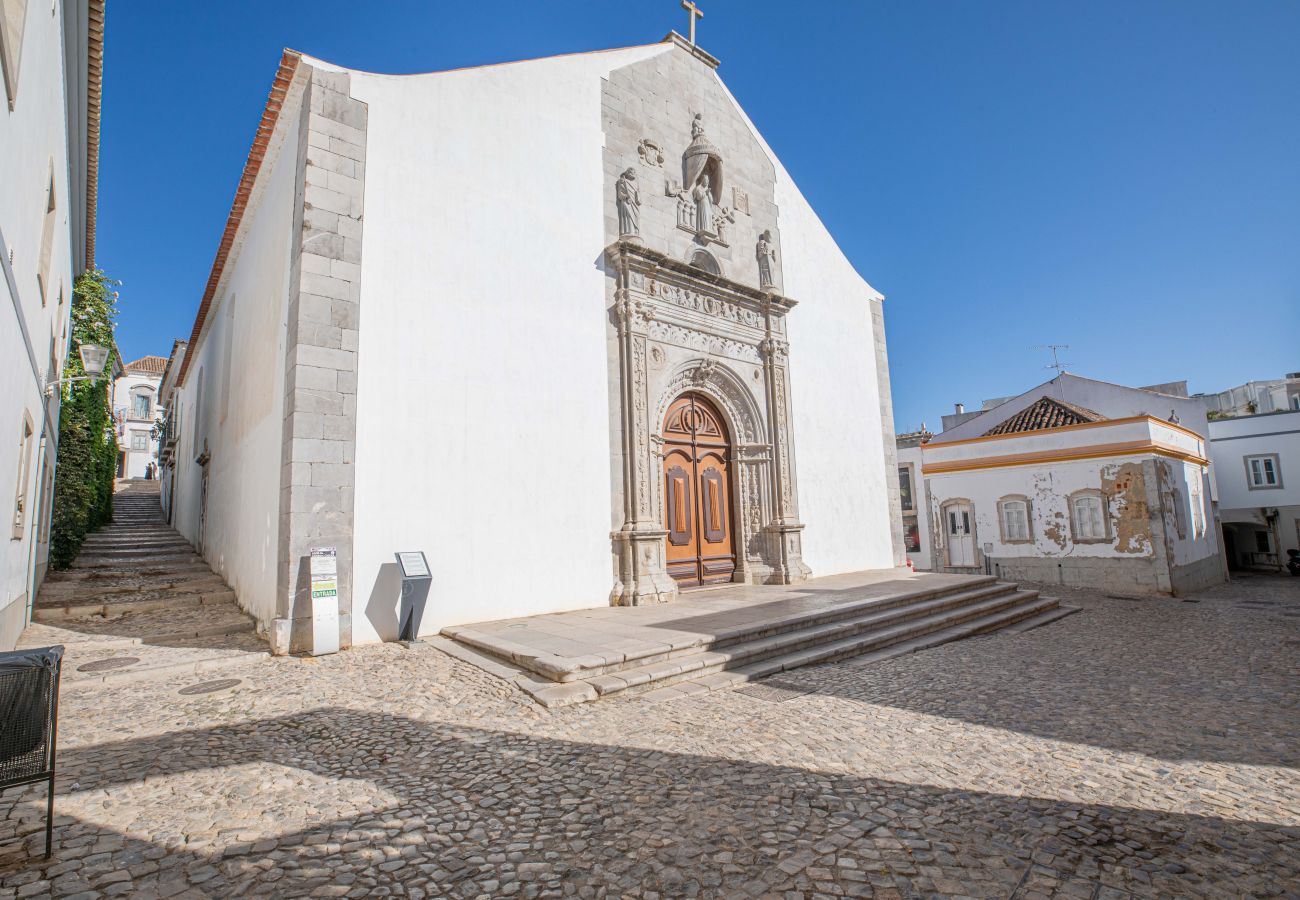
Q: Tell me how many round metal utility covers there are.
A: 2